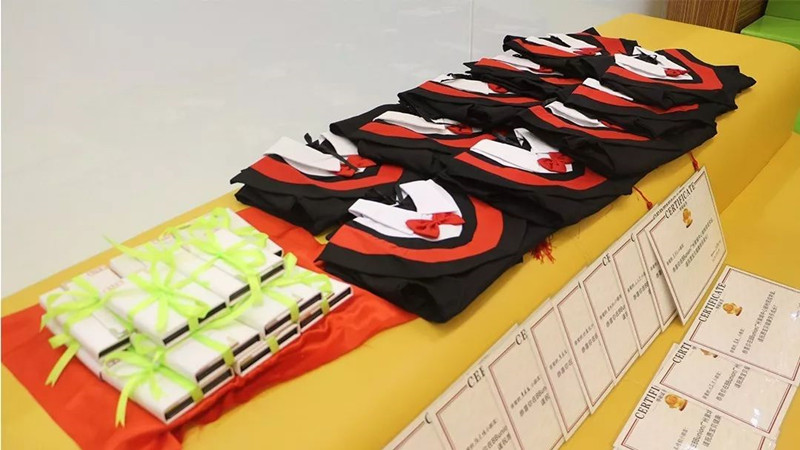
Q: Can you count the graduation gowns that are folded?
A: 10